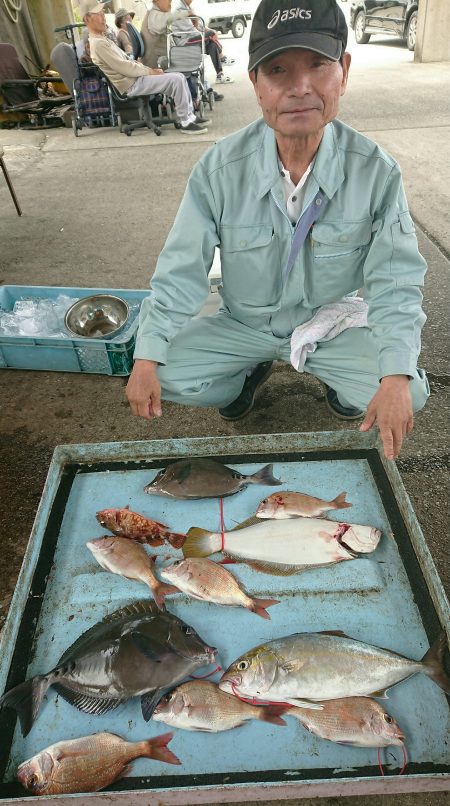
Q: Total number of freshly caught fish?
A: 11